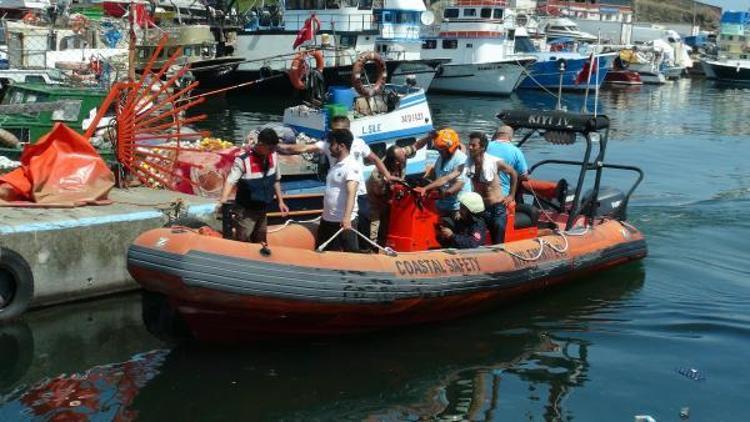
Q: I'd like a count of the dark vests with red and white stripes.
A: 1